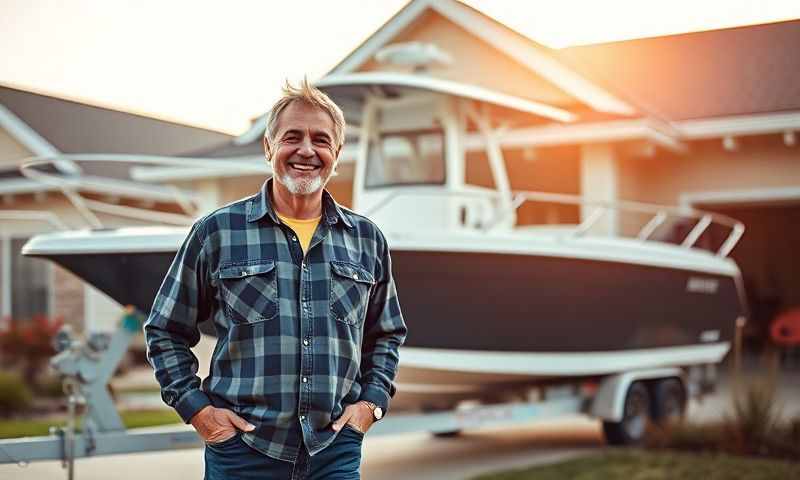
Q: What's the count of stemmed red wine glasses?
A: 0